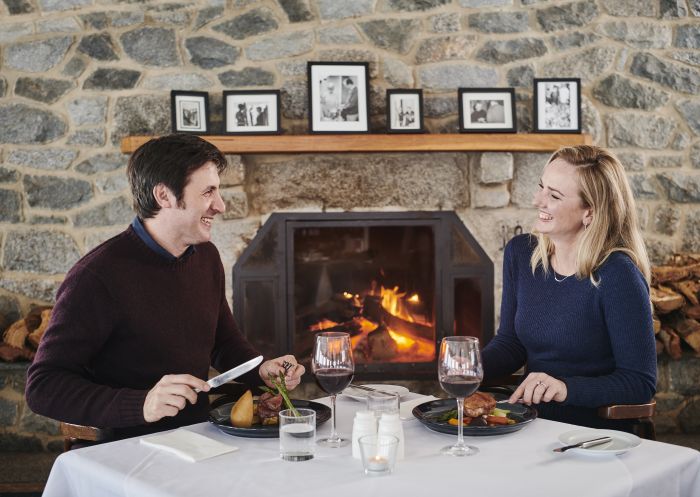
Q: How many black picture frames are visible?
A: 6